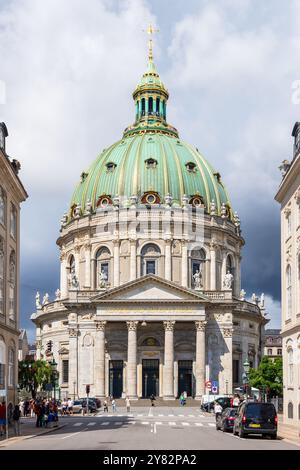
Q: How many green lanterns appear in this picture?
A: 2